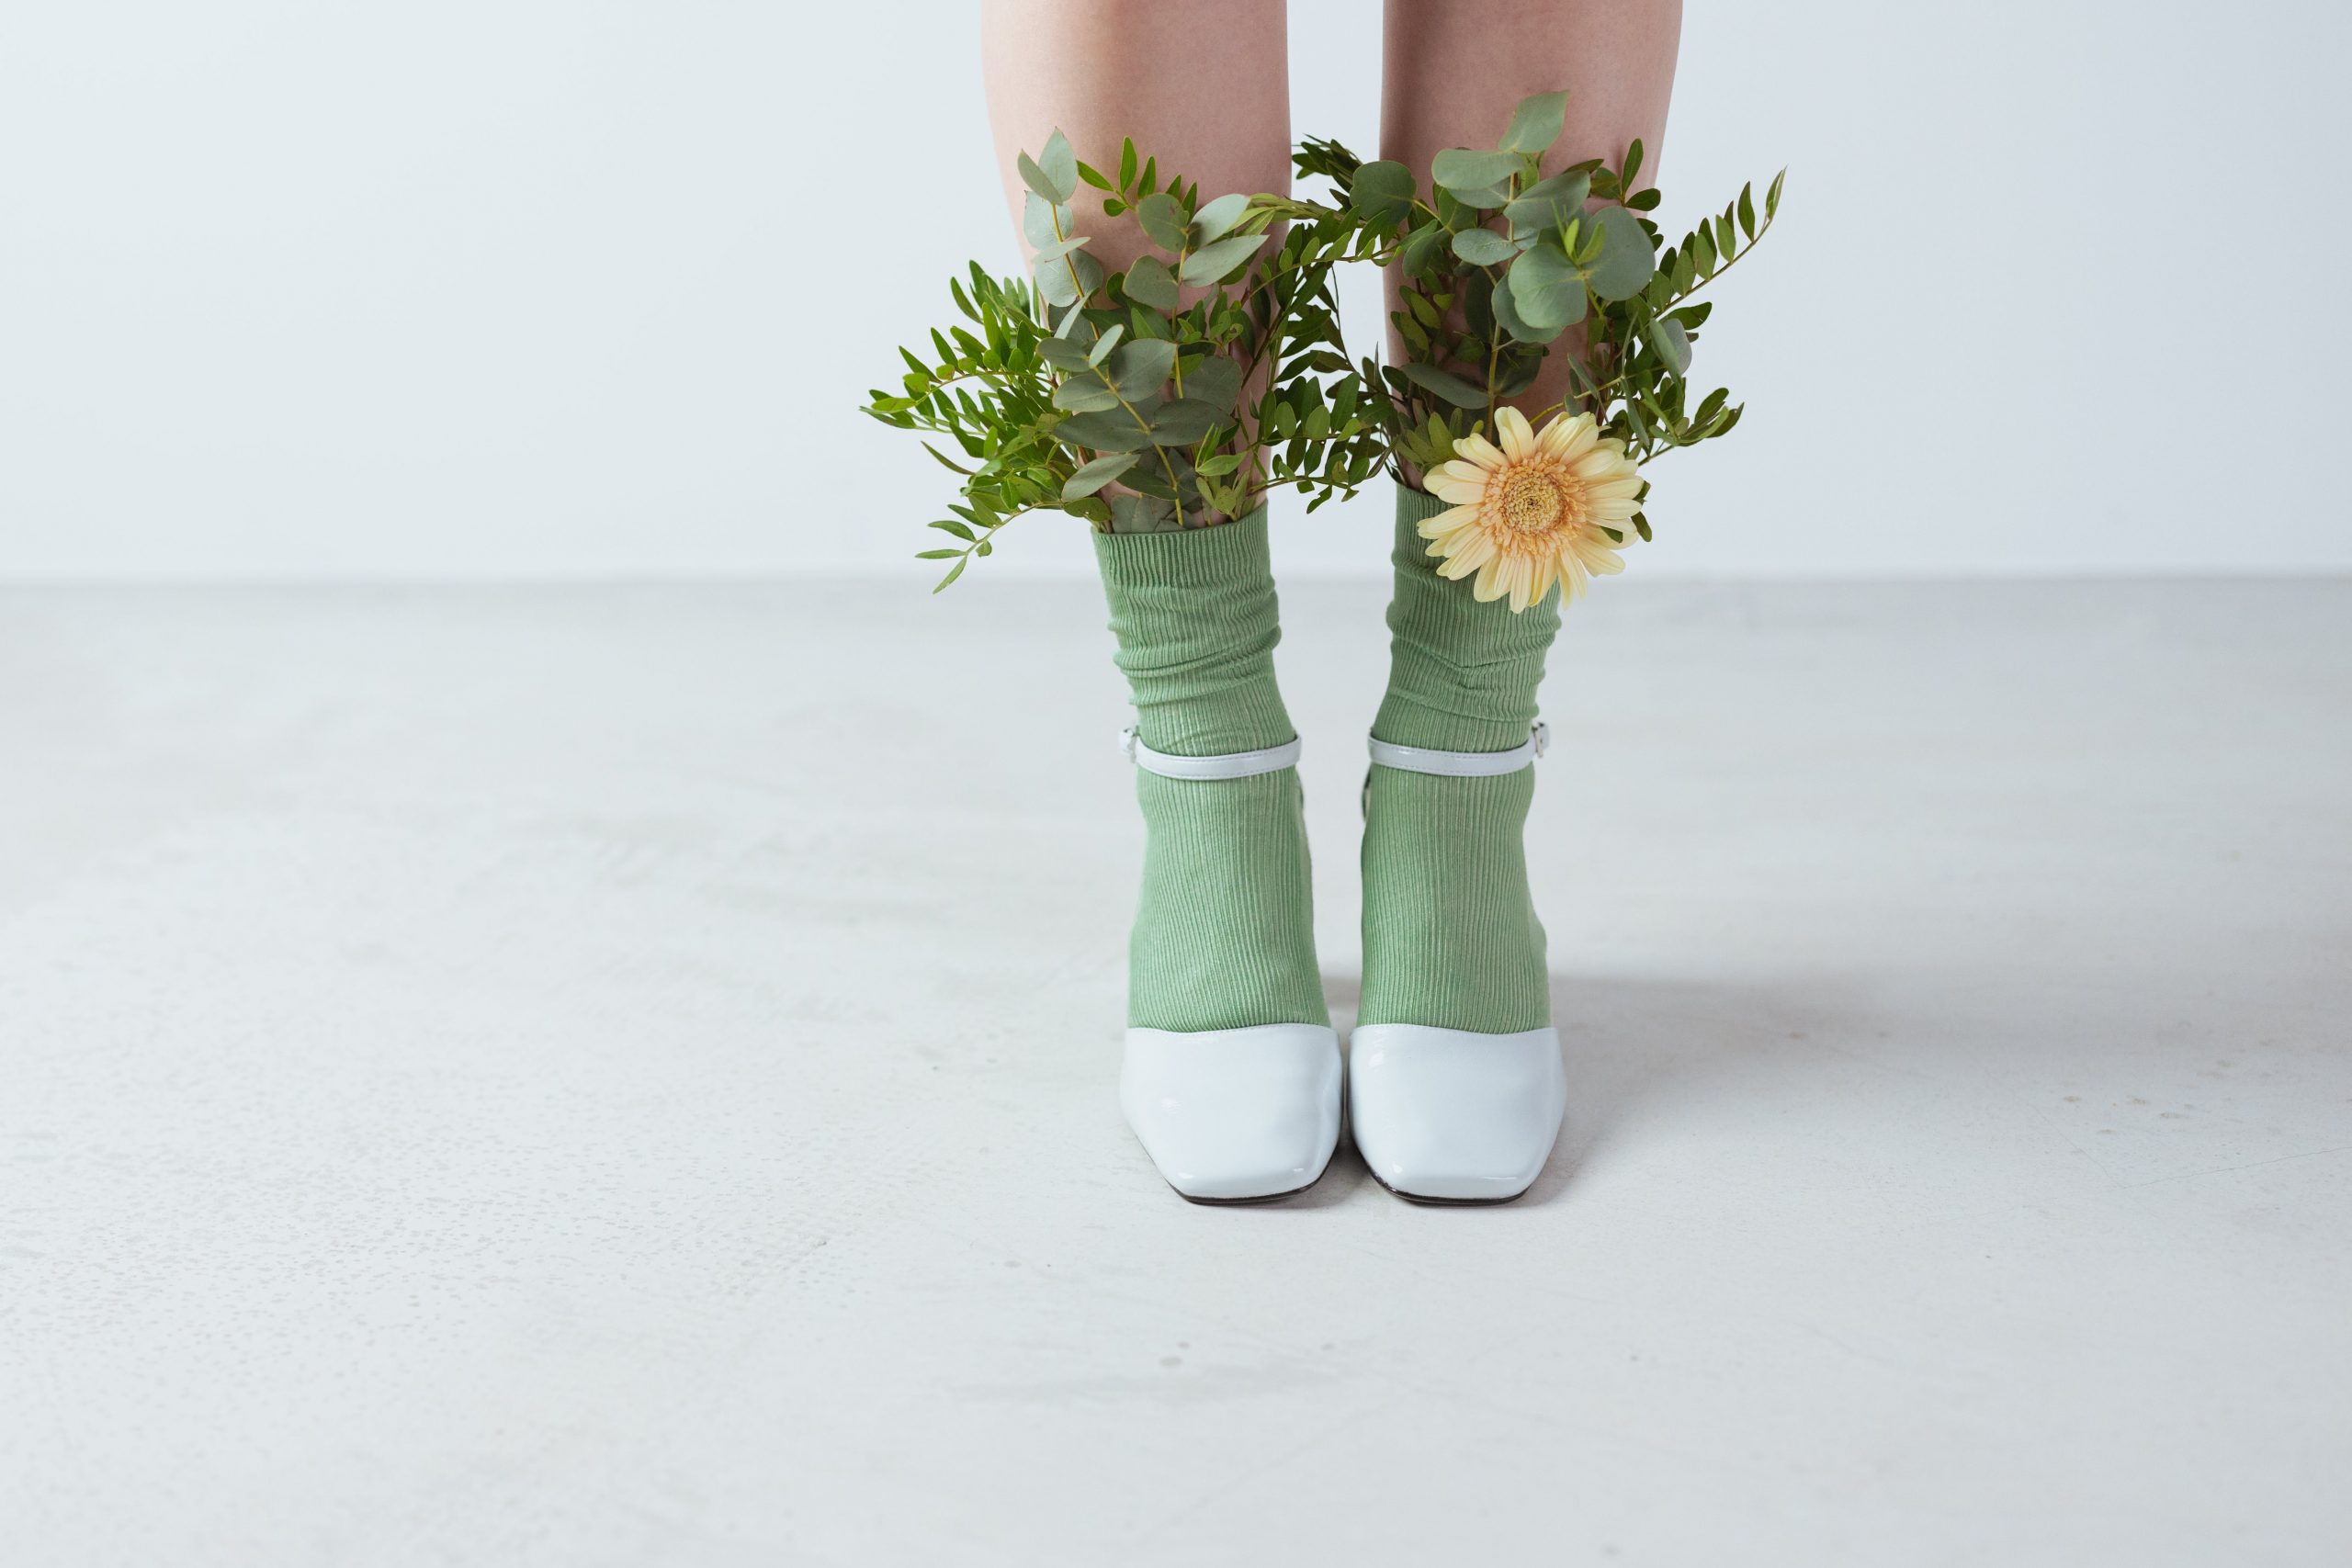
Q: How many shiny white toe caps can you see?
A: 2